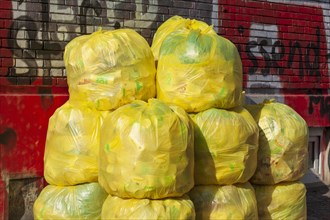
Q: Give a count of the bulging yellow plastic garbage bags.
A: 11